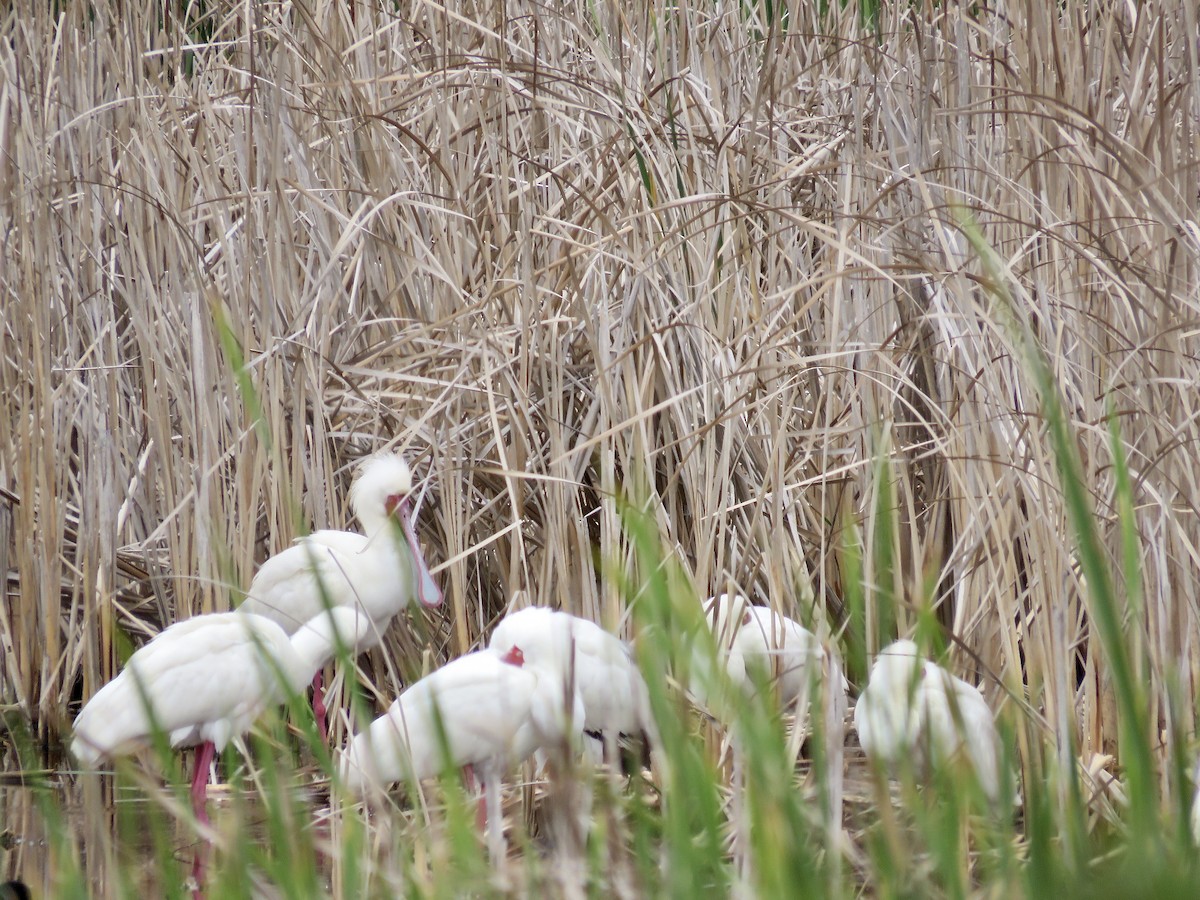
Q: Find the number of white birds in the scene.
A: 6